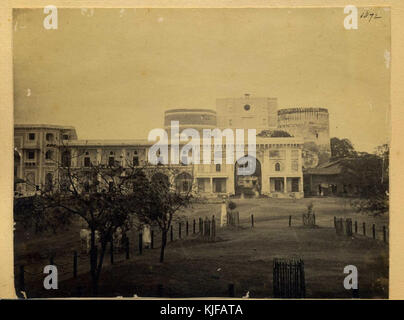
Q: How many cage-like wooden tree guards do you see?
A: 5